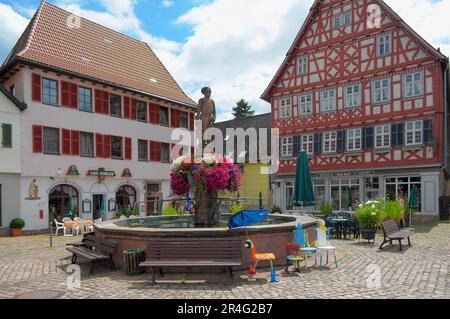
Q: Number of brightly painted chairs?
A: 4